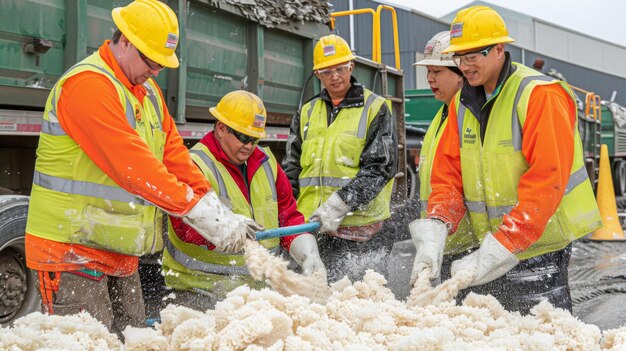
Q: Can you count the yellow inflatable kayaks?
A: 0